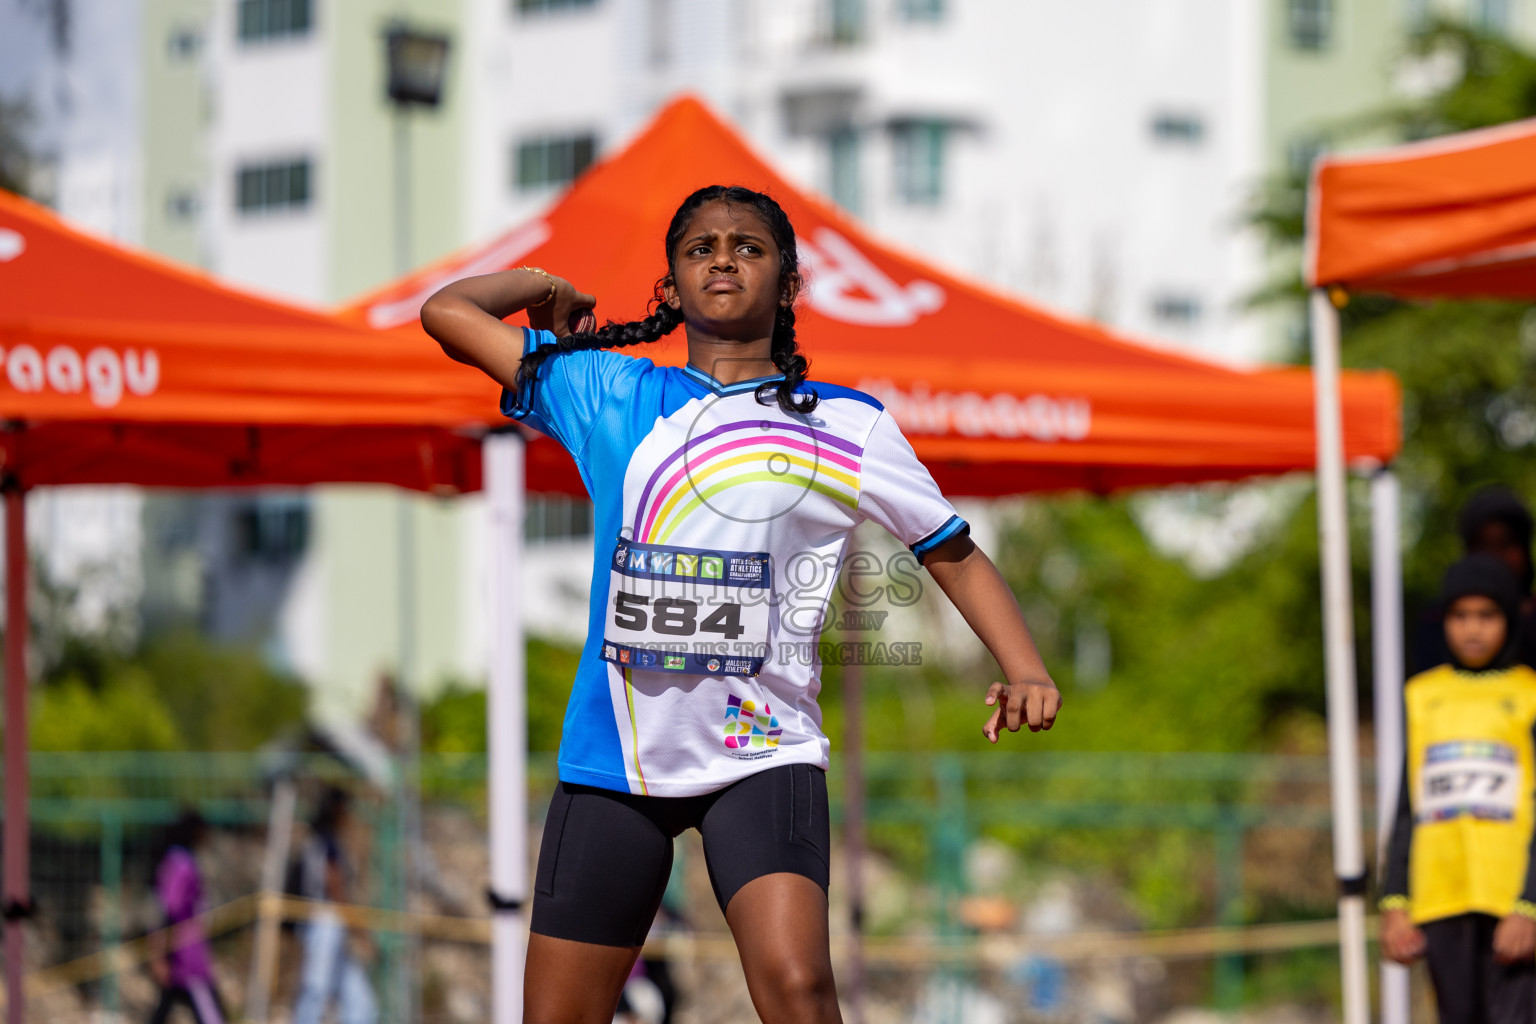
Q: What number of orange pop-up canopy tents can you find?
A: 3